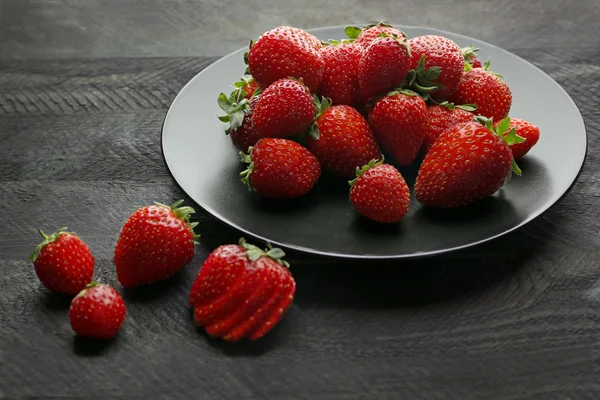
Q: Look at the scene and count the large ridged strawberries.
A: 1